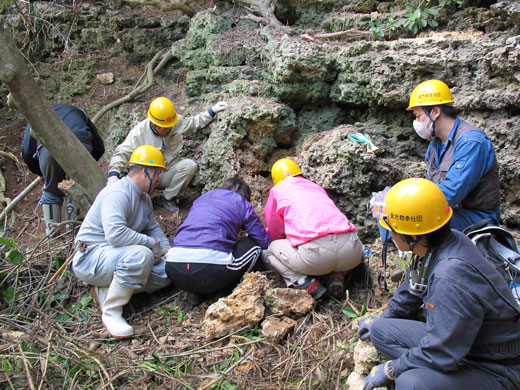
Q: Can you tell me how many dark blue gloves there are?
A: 2